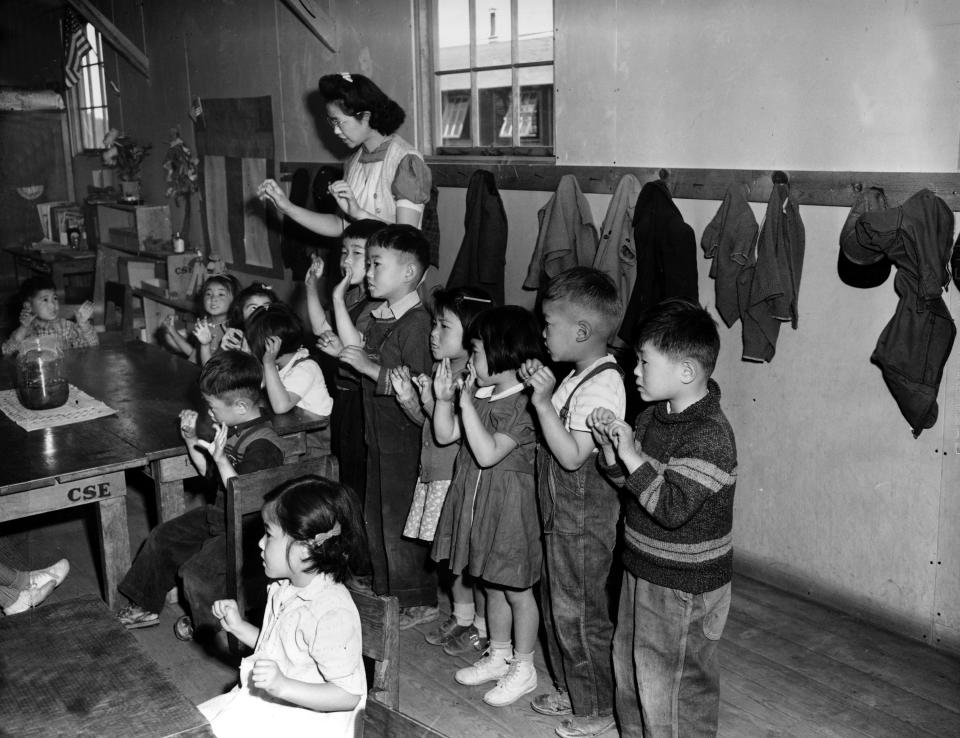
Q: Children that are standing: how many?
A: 6